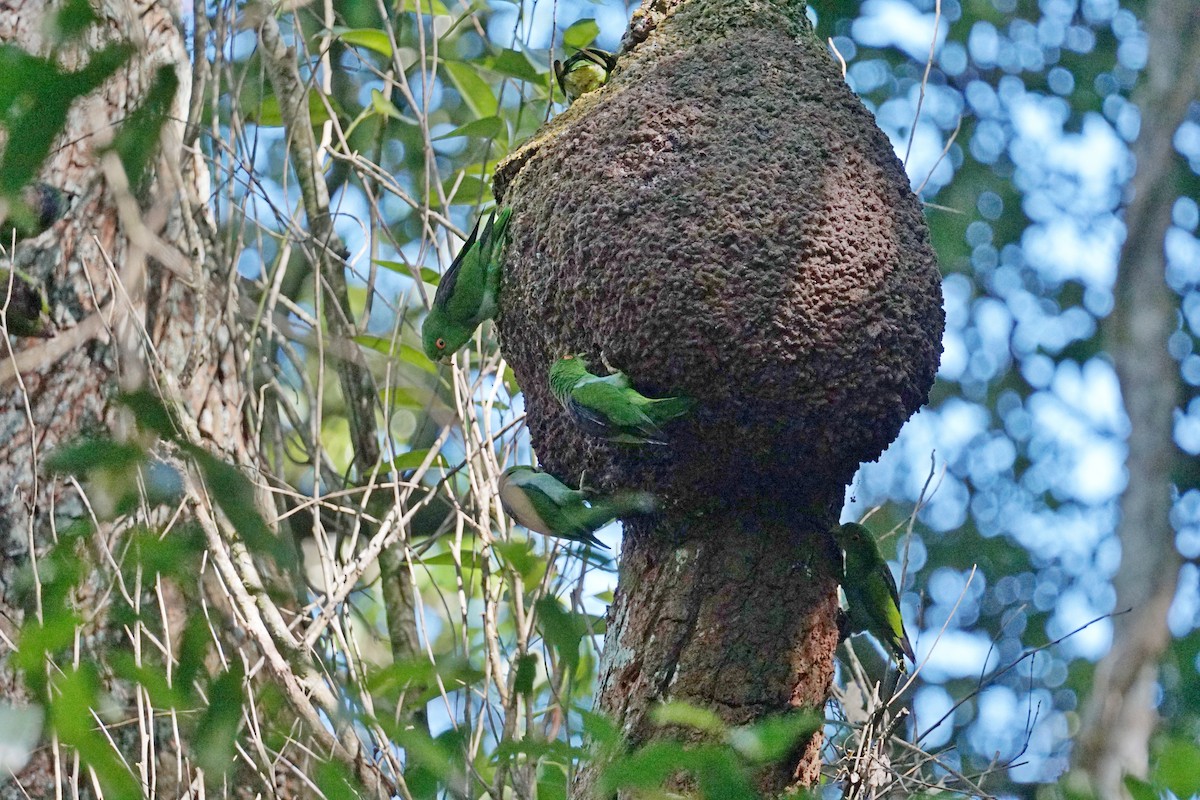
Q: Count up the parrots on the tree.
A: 5